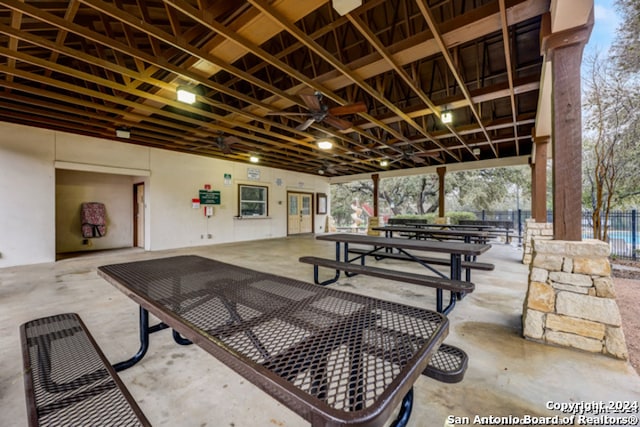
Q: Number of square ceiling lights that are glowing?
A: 5